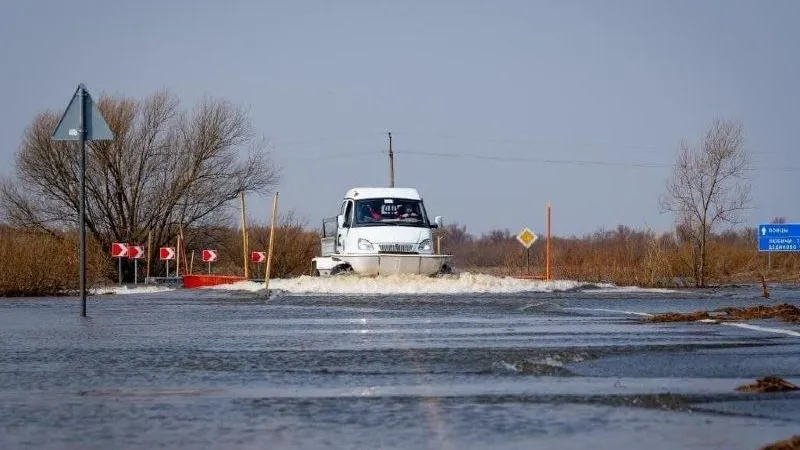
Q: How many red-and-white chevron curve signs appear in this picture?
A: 5